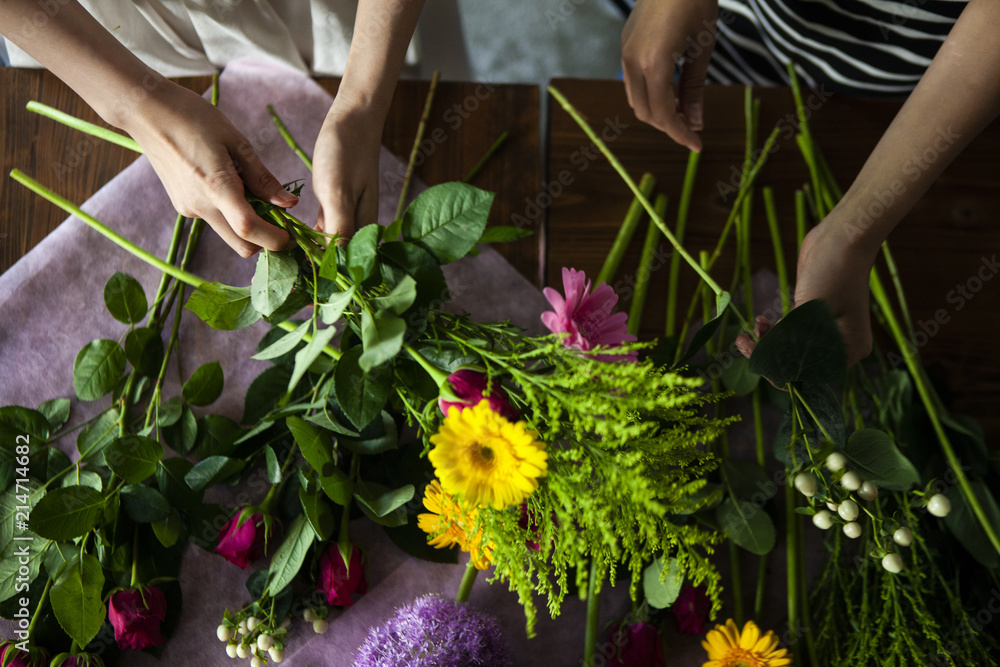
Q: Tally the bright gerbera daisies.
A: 4